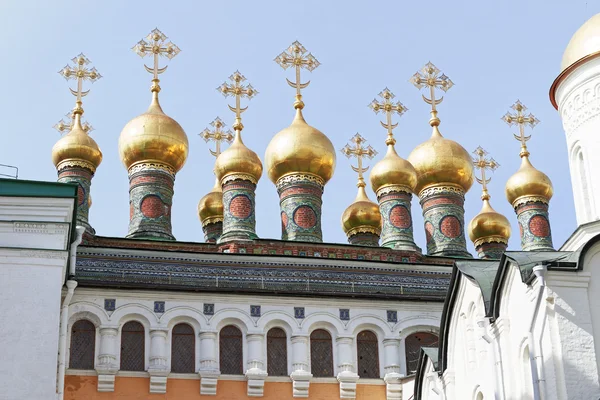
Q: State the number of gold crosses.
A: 11